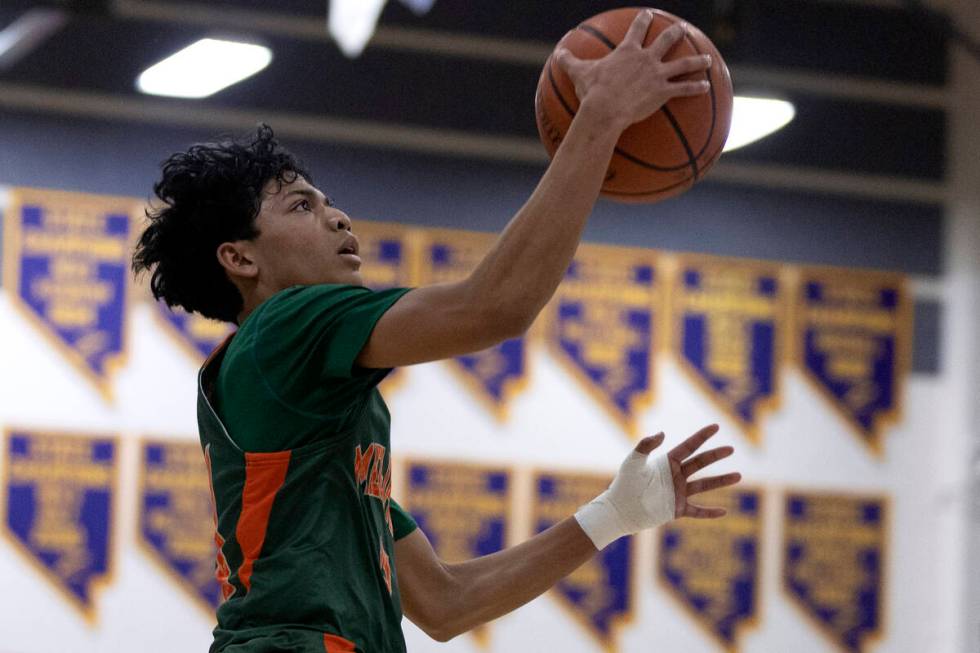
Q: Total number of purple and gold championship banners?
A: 13